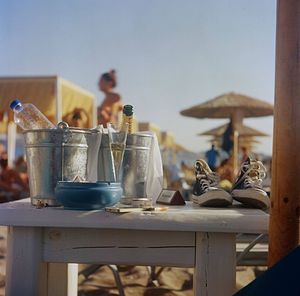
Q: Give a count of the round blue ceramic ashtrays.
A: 1